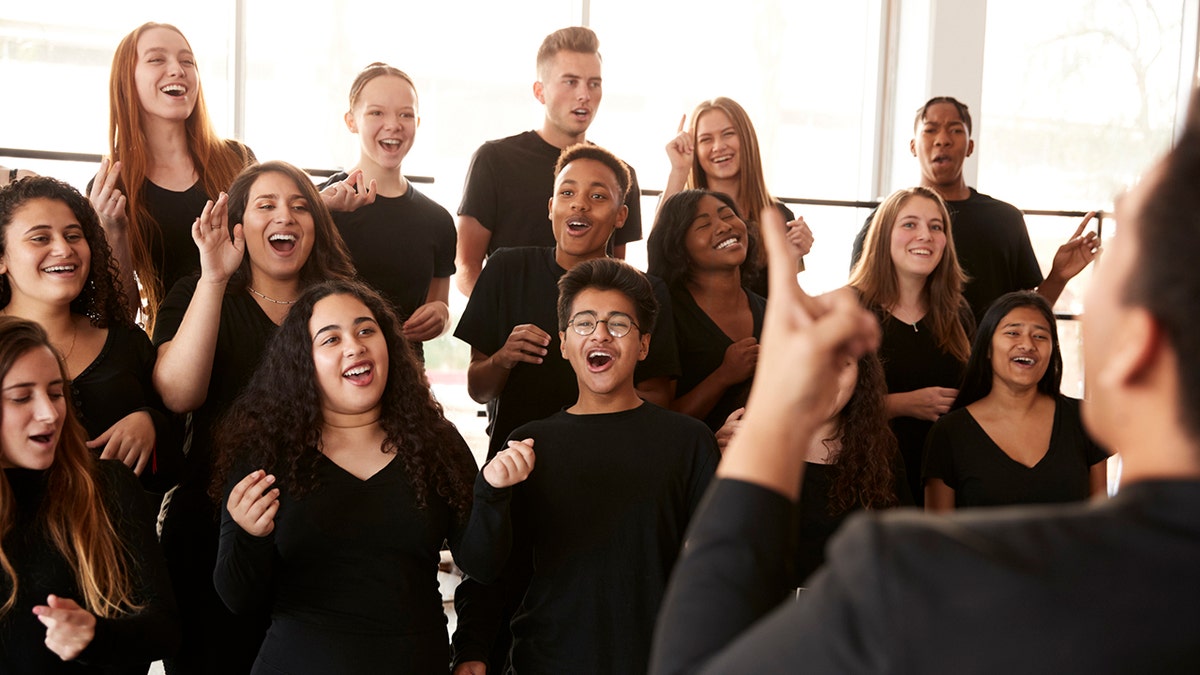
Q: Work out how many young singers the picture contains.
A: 15